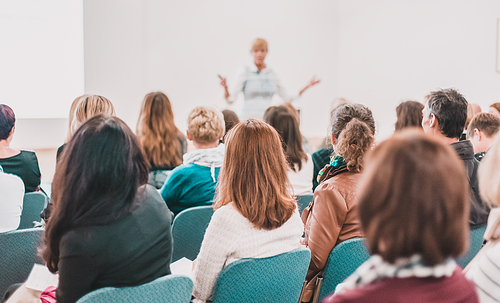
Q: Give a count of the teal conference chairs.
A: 8